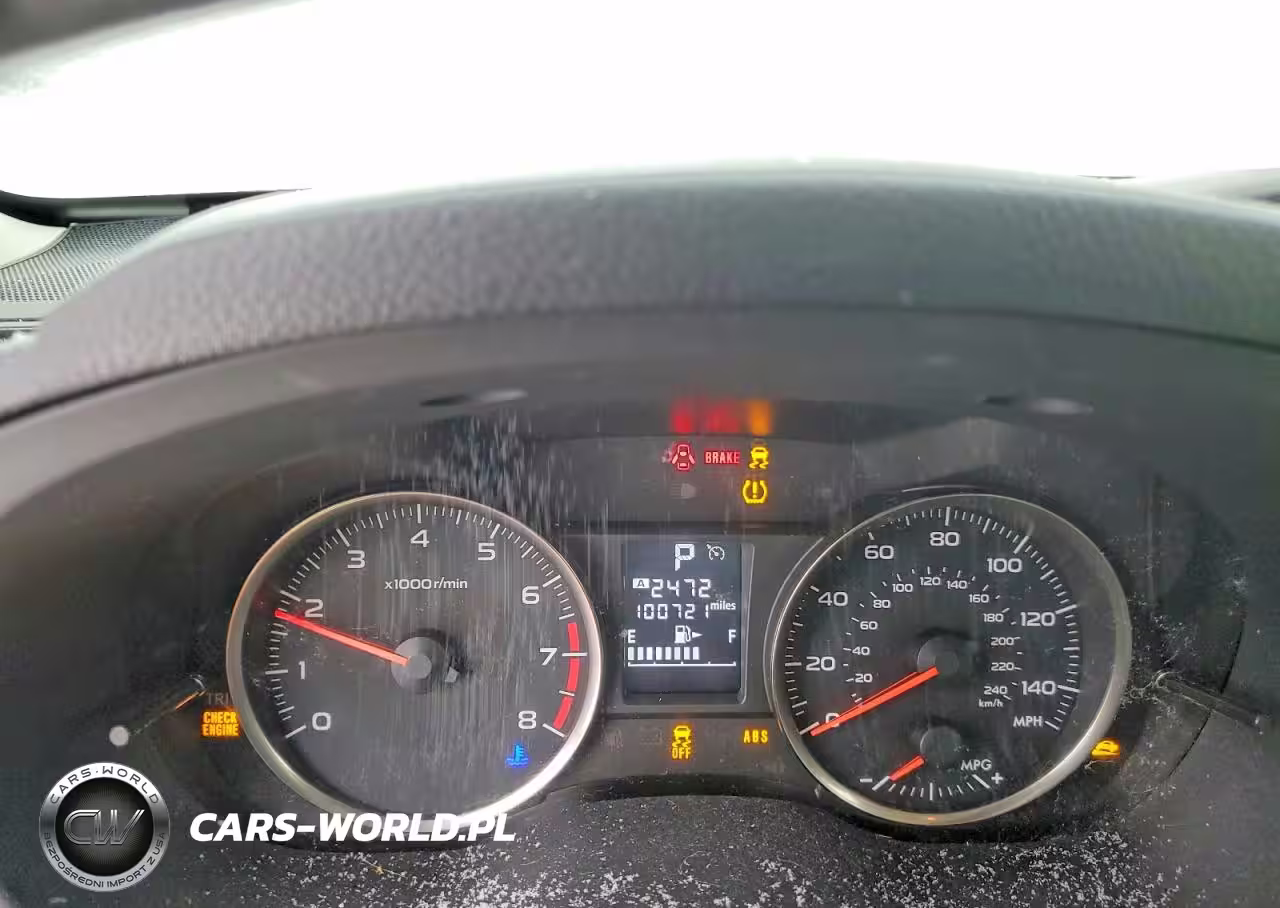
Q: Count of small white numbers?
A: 12